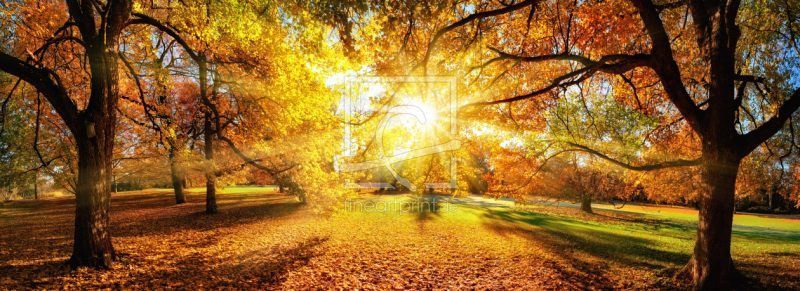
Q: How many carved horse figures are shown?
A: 0